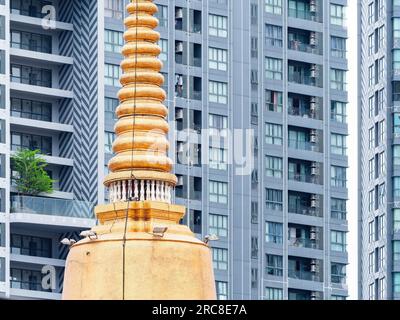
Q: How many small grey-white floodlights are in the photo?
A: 4